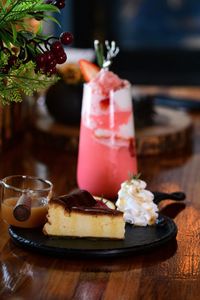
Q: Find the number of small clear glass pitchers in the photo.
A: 1